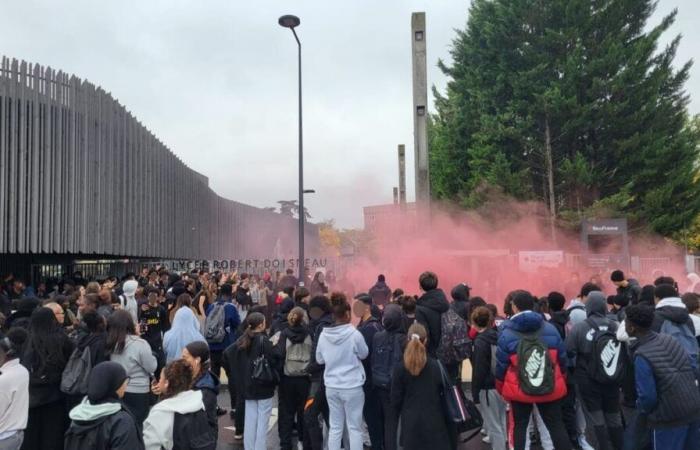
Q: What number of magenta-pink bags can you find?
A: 0